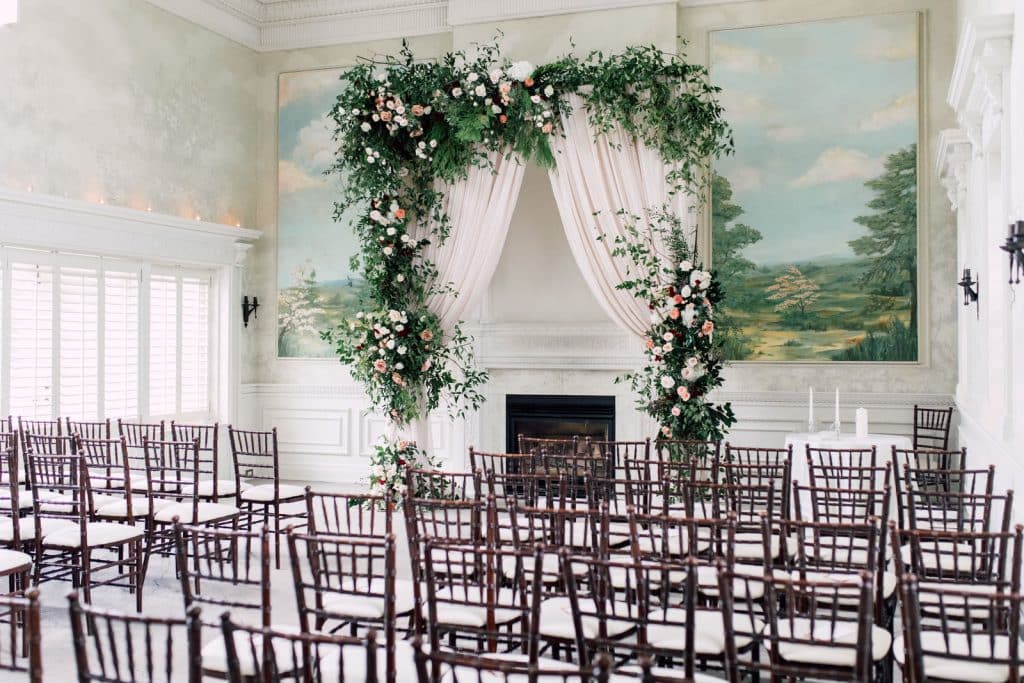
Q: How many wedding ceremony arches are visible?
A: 1